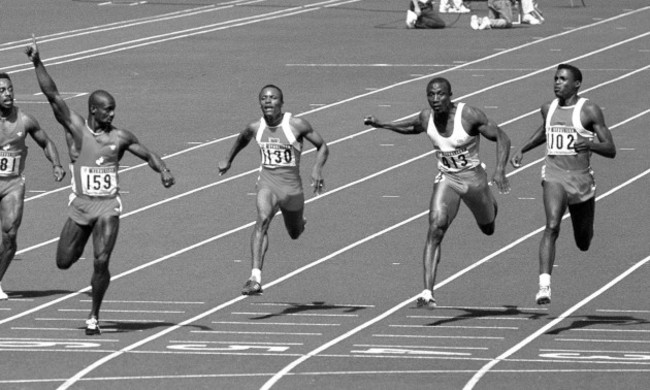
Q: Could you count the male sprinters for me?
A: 5